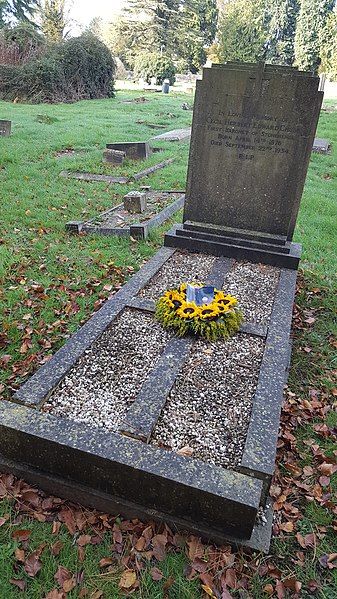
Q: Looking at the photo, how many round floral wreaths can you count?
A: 1